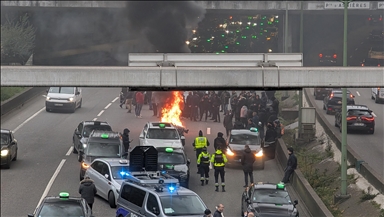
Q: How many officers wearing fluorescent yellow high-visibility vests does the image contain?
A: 3